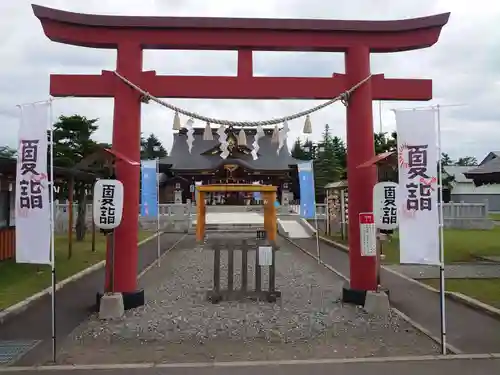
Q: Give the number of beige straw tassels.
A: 5